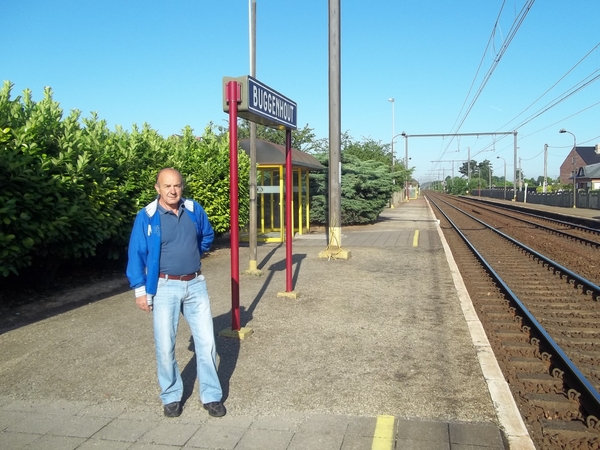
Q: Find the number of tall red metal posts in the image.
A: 2